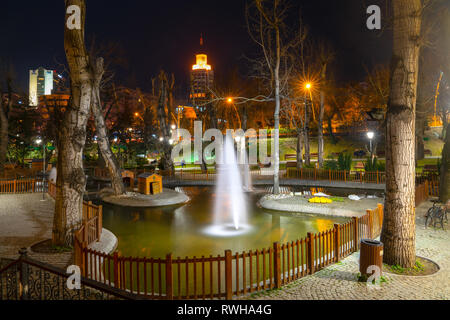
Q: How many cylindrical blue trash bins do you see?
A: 0